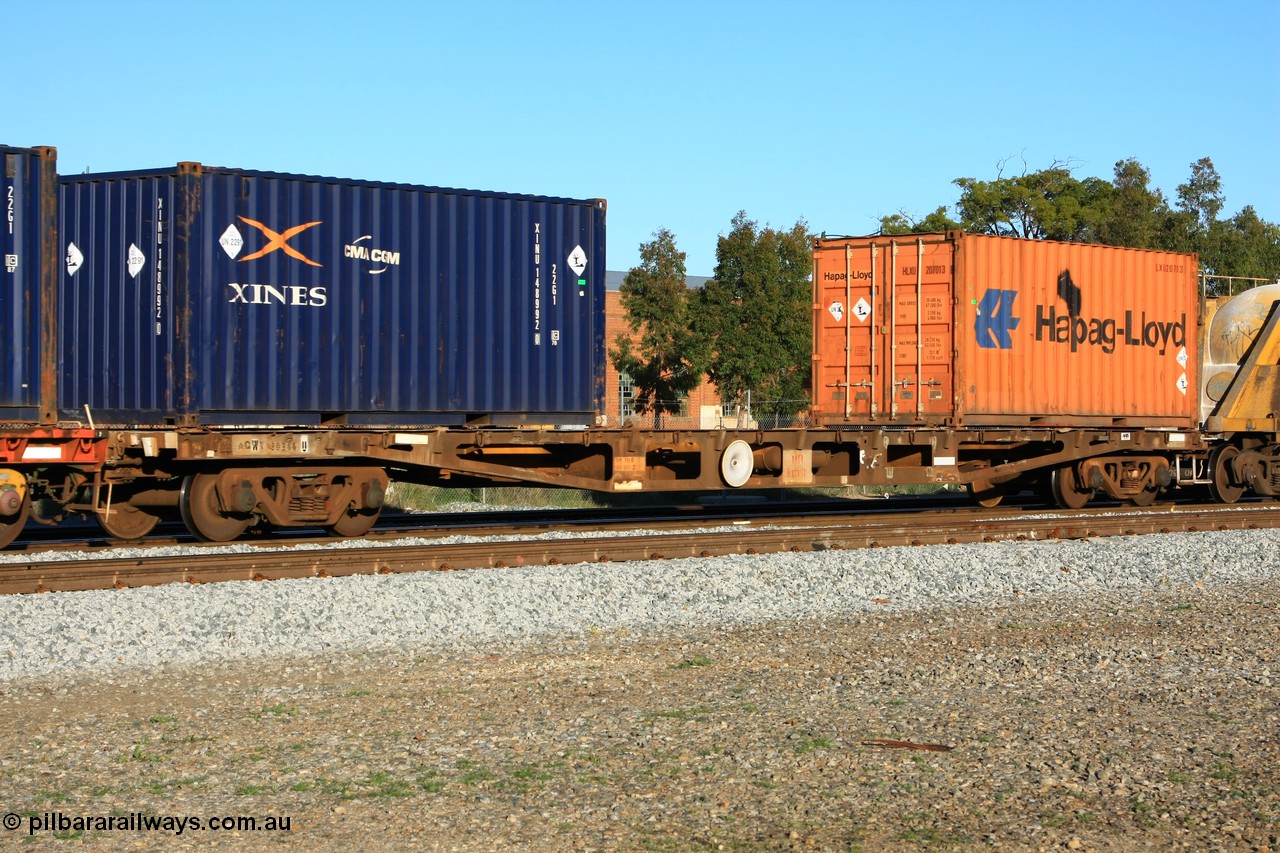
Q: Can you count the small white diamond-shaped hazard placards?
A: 8